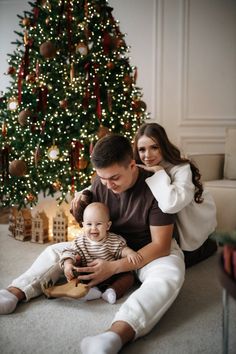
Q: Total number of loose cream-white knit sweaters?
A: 1